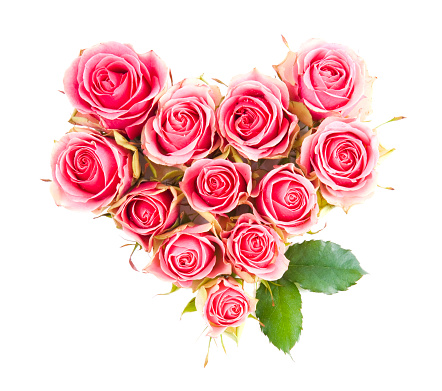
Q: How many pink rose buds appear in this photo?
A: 12